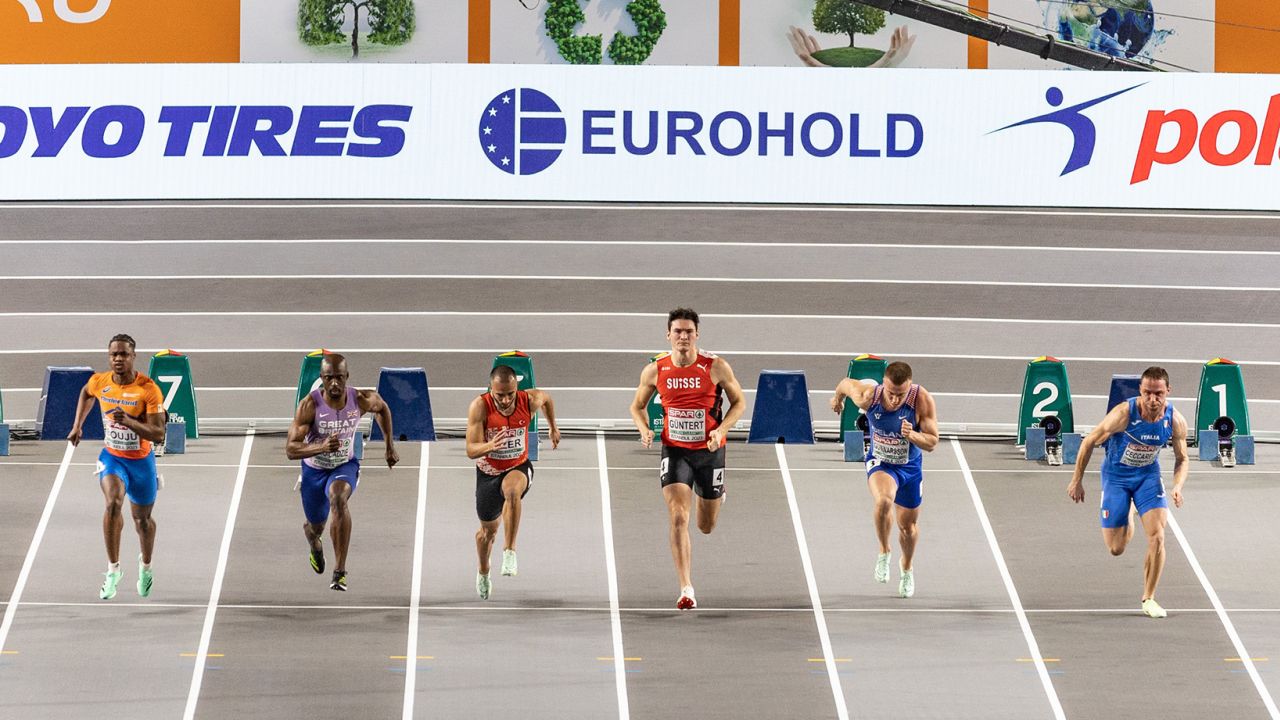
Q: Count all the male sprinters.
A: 6